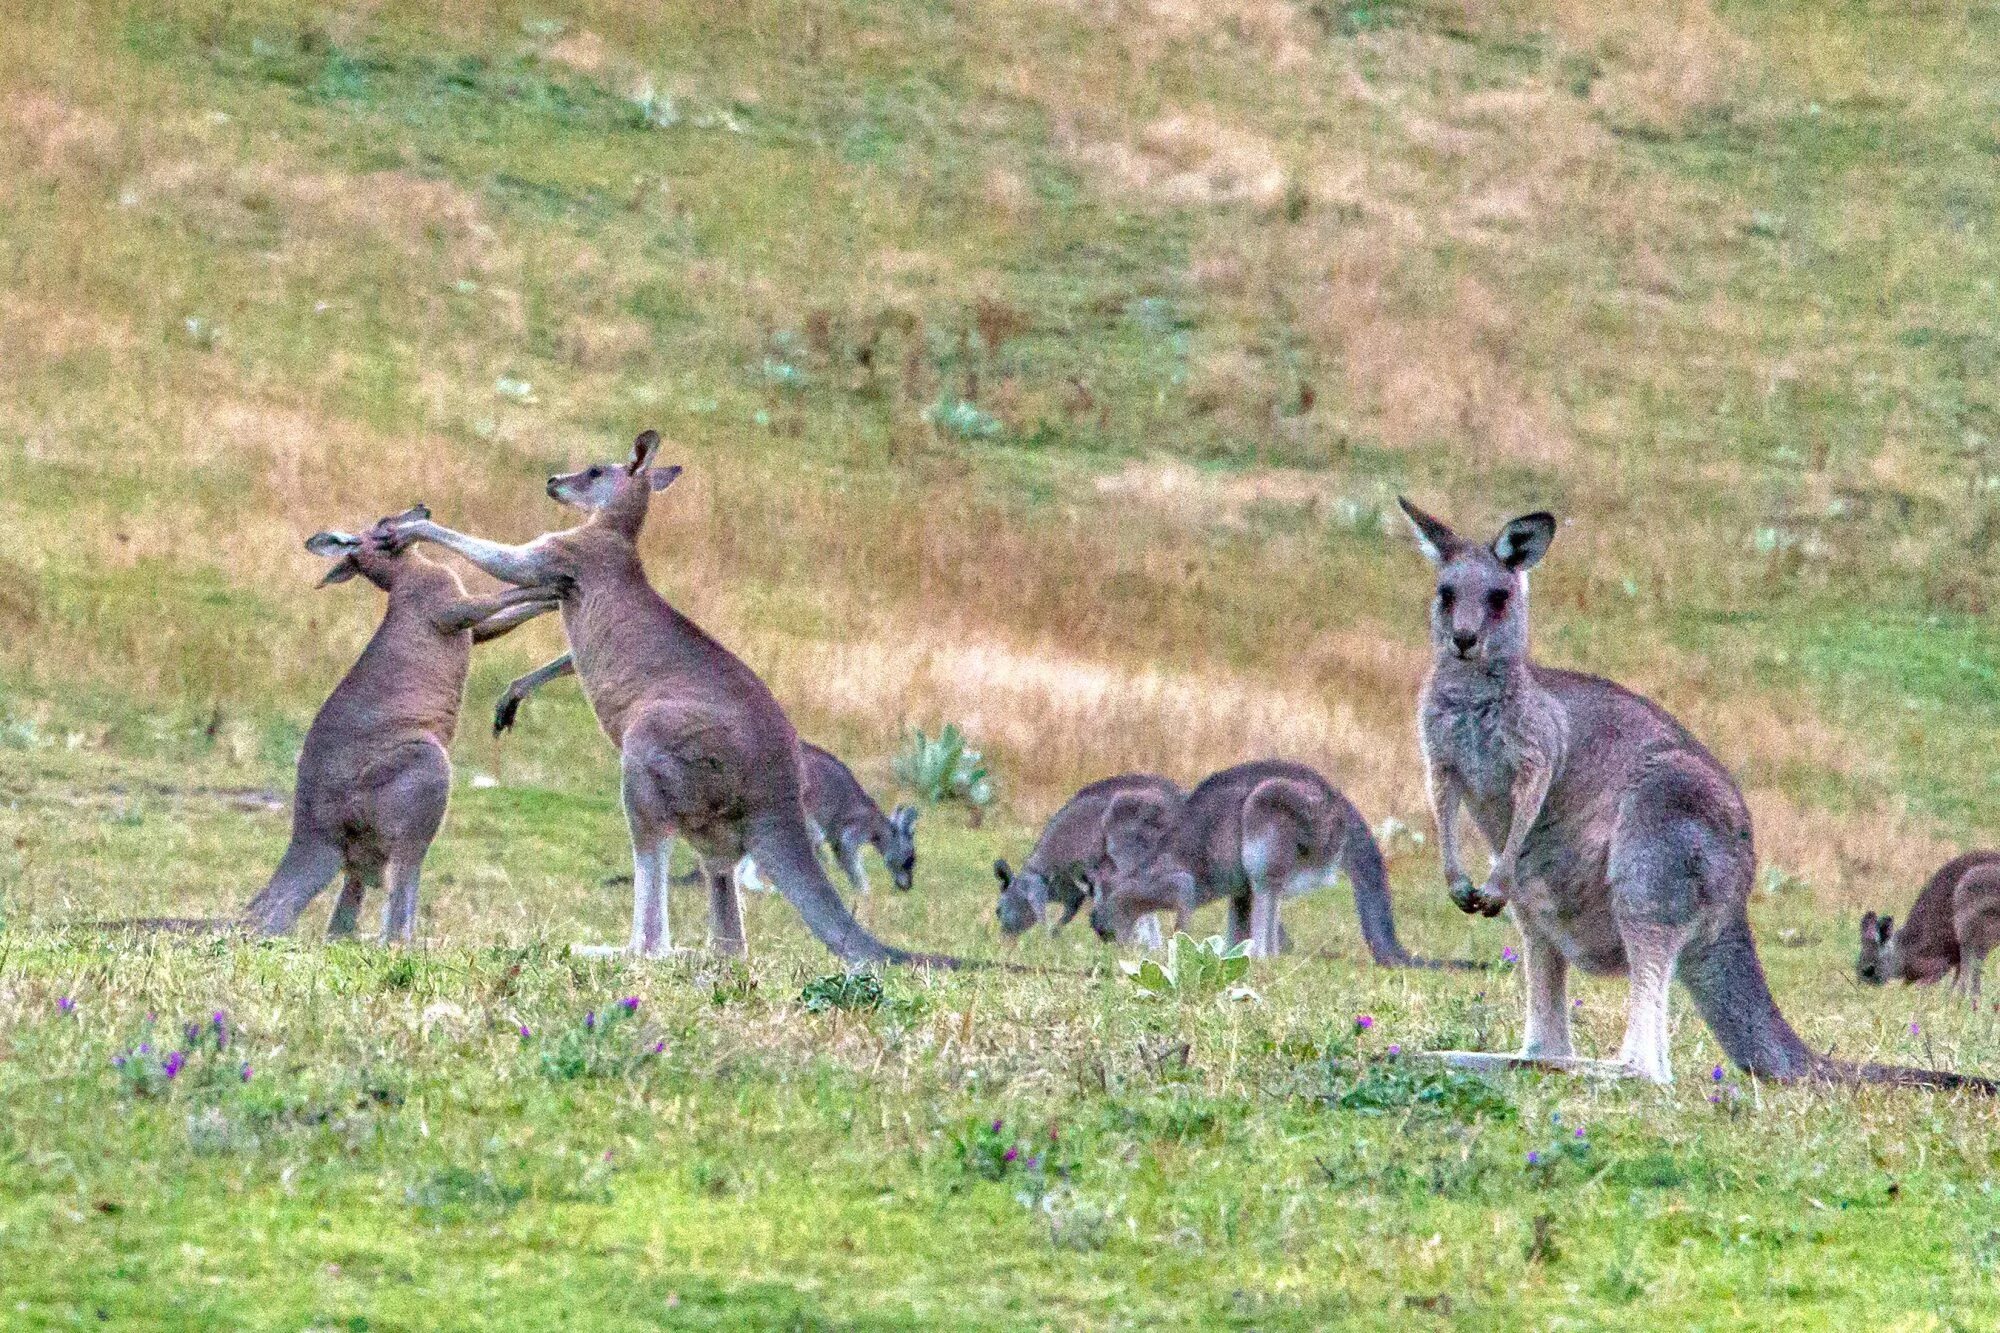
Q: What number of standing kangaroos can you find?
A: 3